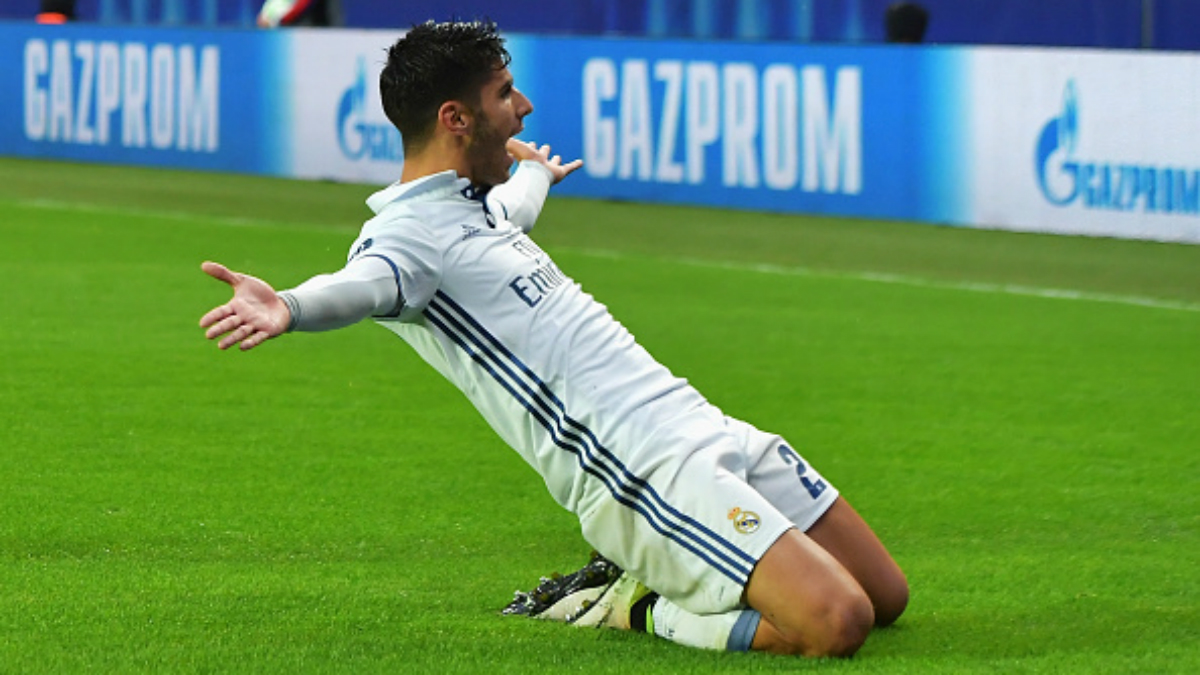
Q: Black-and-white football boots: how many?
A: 2